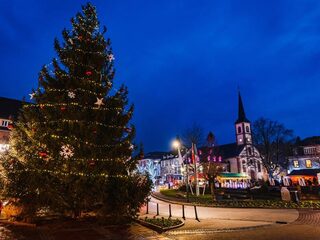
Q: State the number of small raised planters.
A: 1